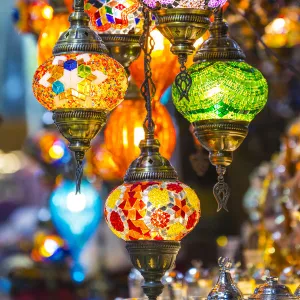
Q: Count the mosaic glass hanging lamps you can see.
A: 5